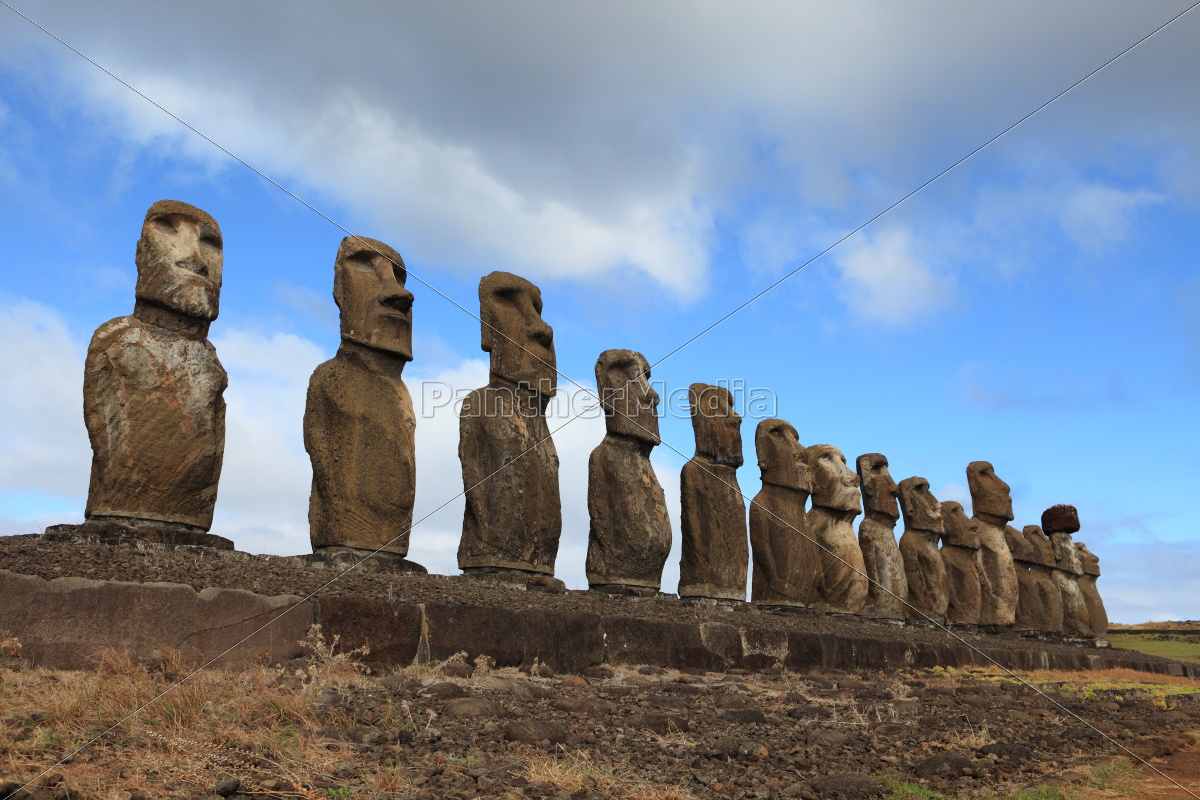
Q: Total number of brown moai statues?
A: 15